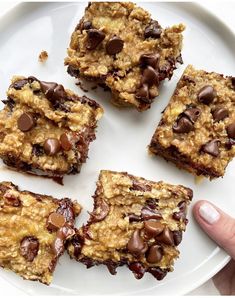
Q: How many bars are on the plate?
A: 5